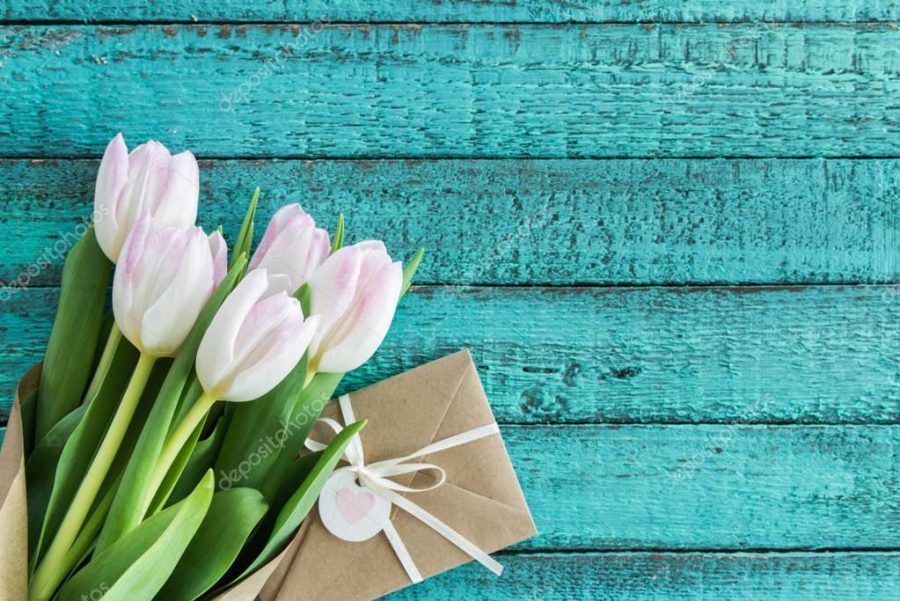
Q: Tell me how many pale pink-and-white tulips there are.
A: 5